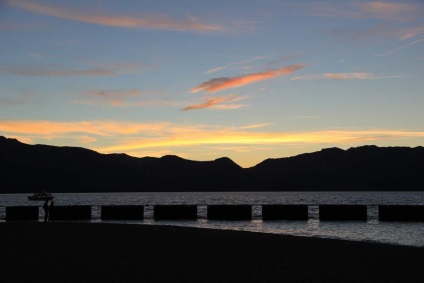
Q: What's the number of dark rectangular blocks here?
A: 8